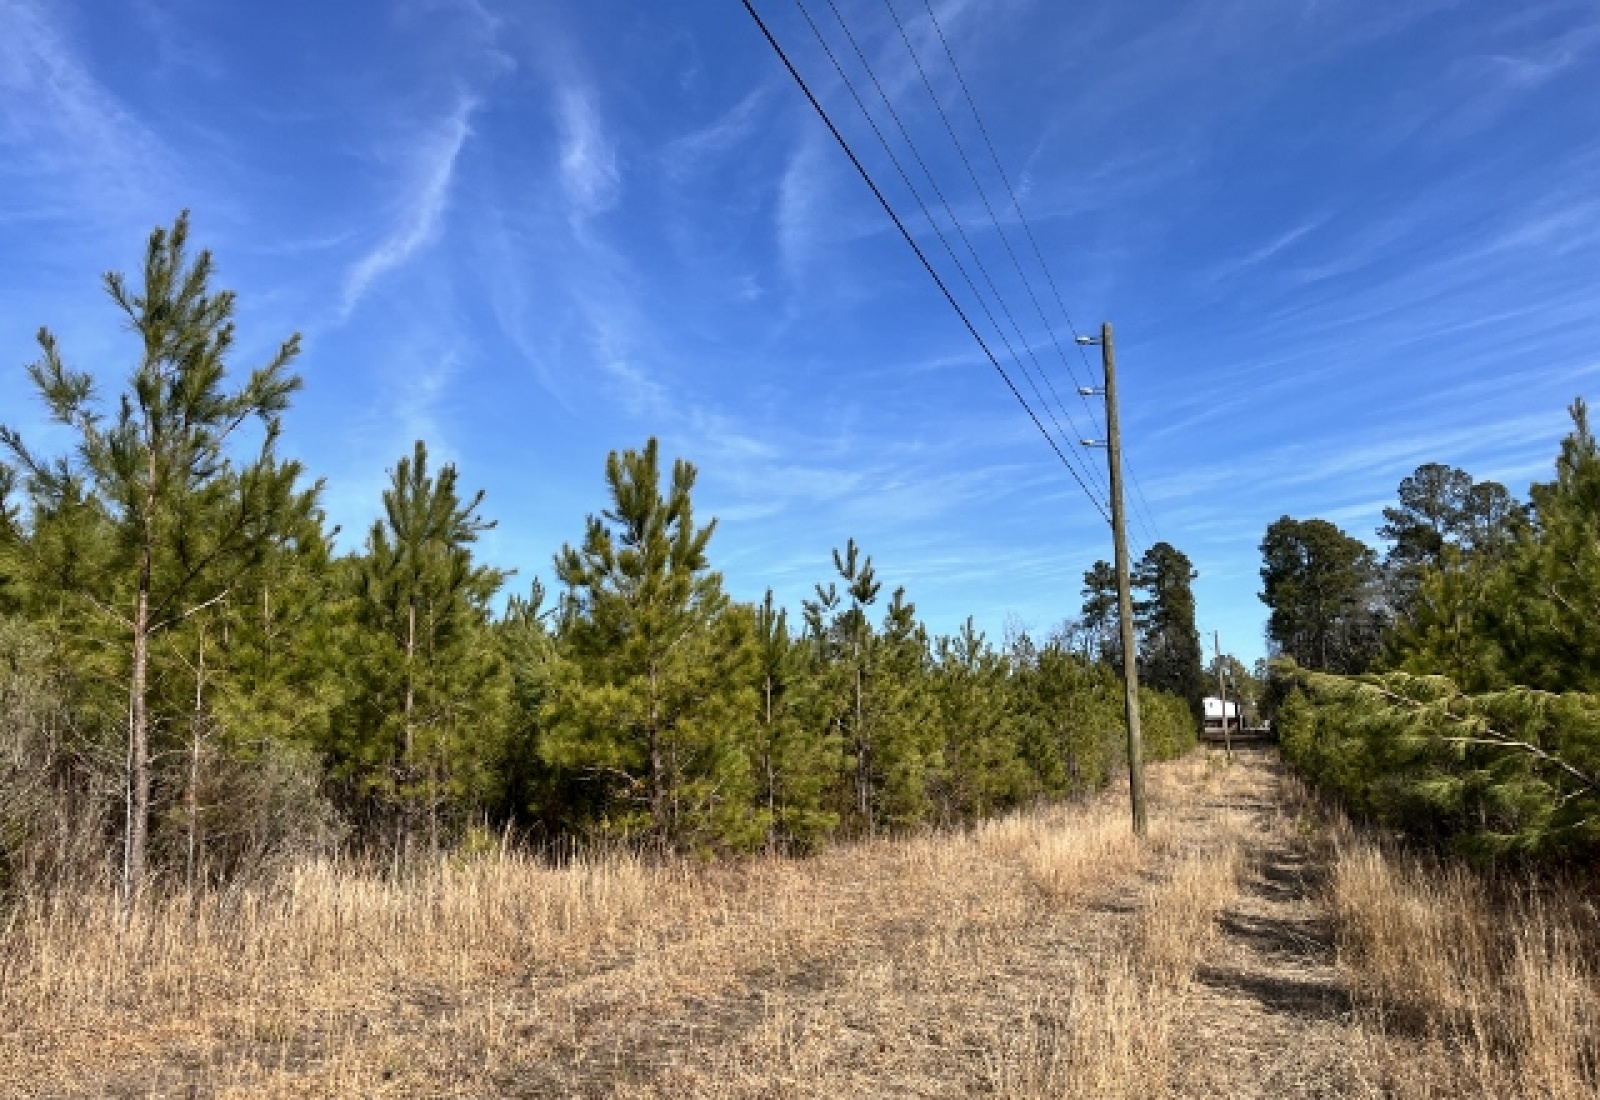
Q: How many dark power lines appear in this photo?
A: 5